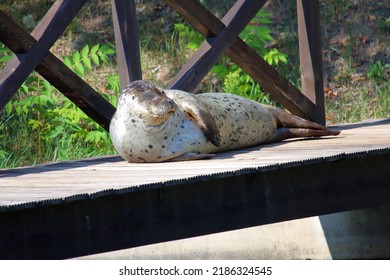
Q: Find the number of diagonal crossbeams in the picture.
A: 4